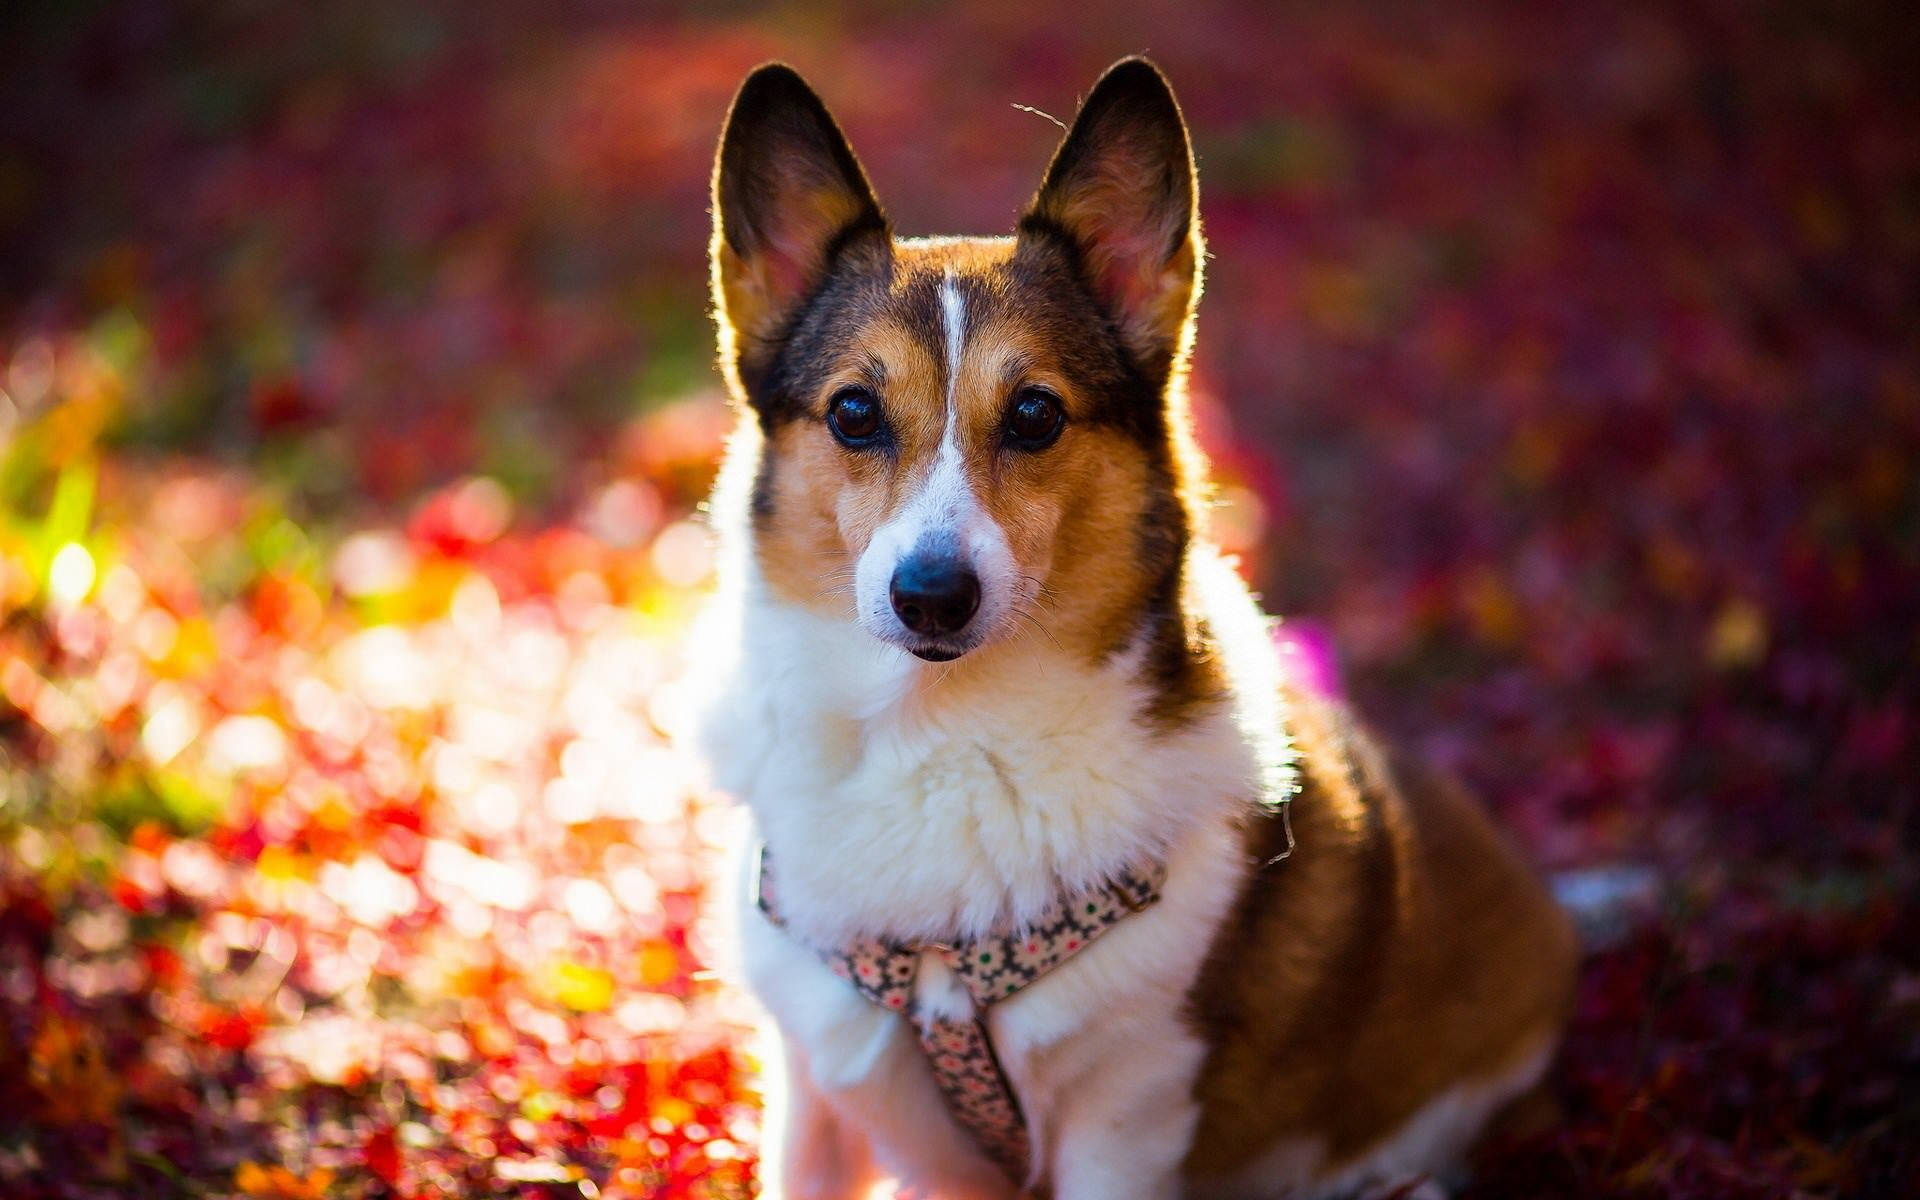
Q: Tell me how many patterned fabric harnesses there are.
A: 1